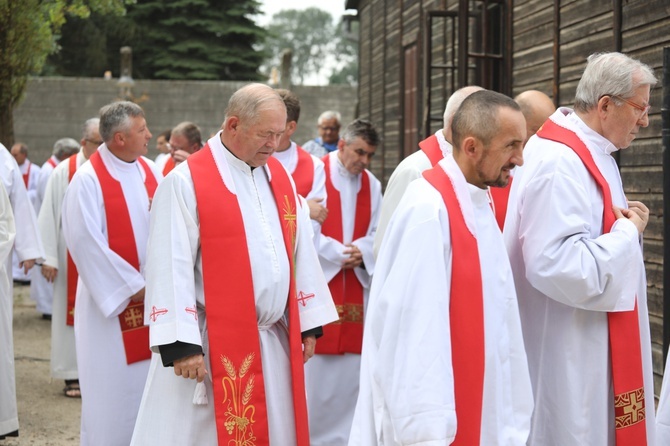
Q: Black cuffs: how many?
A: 2